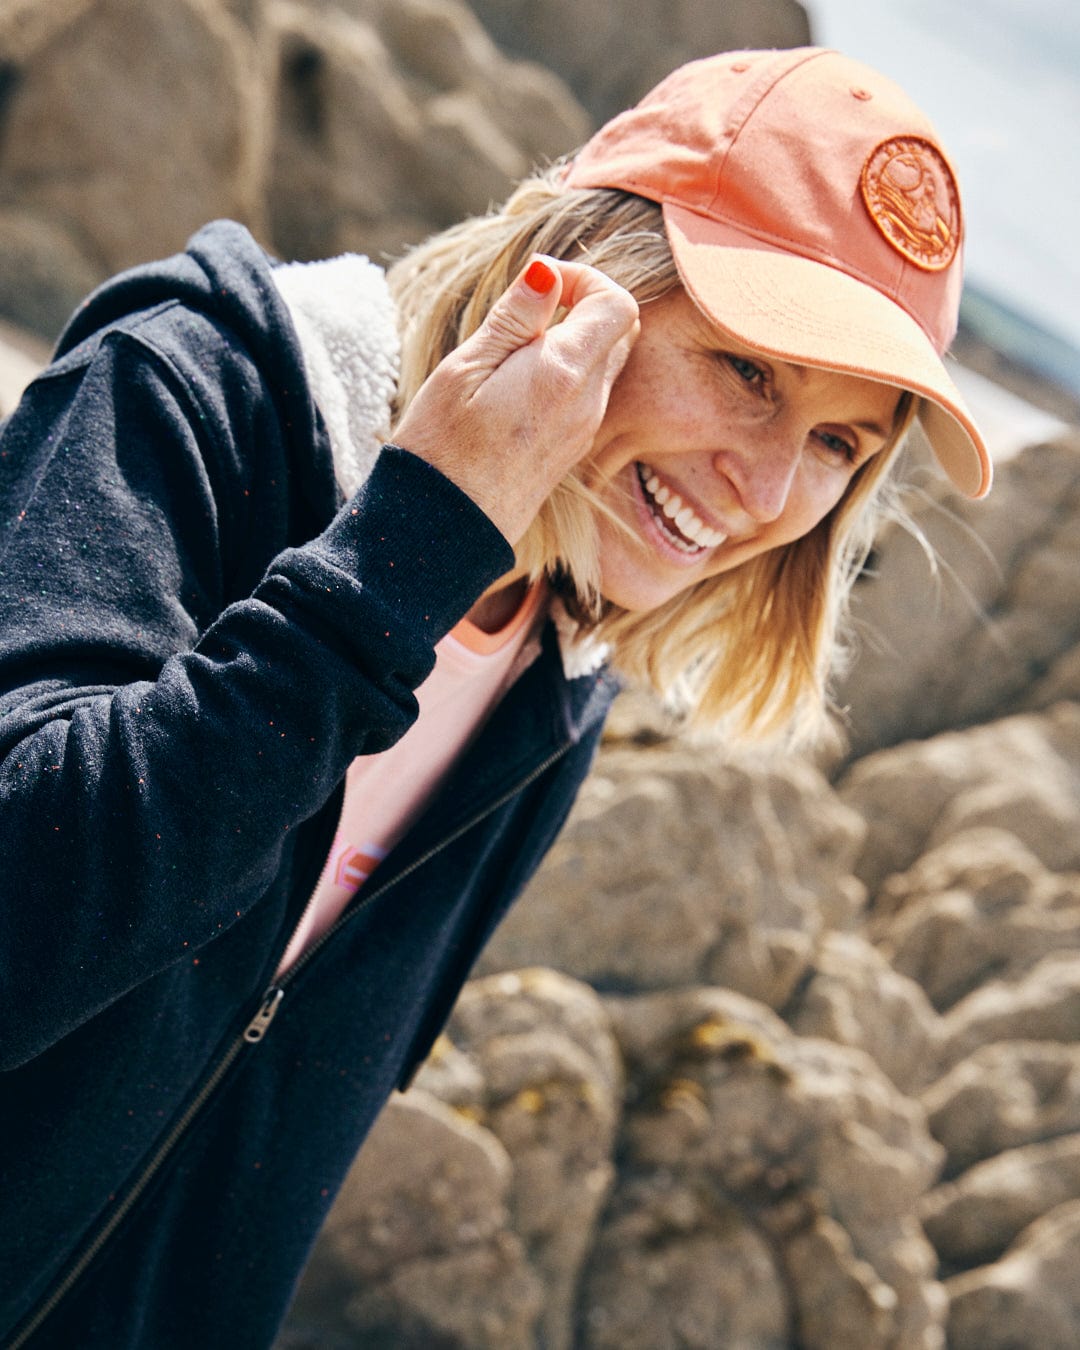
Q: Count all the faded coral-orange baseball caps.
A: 1